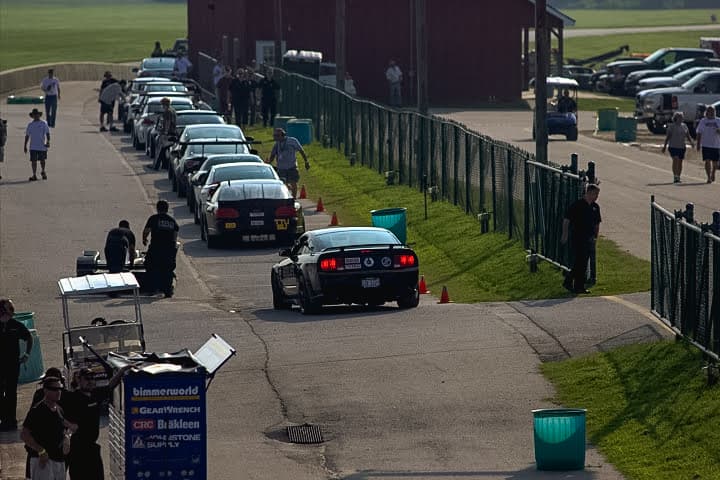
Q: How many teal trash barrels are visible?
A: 8